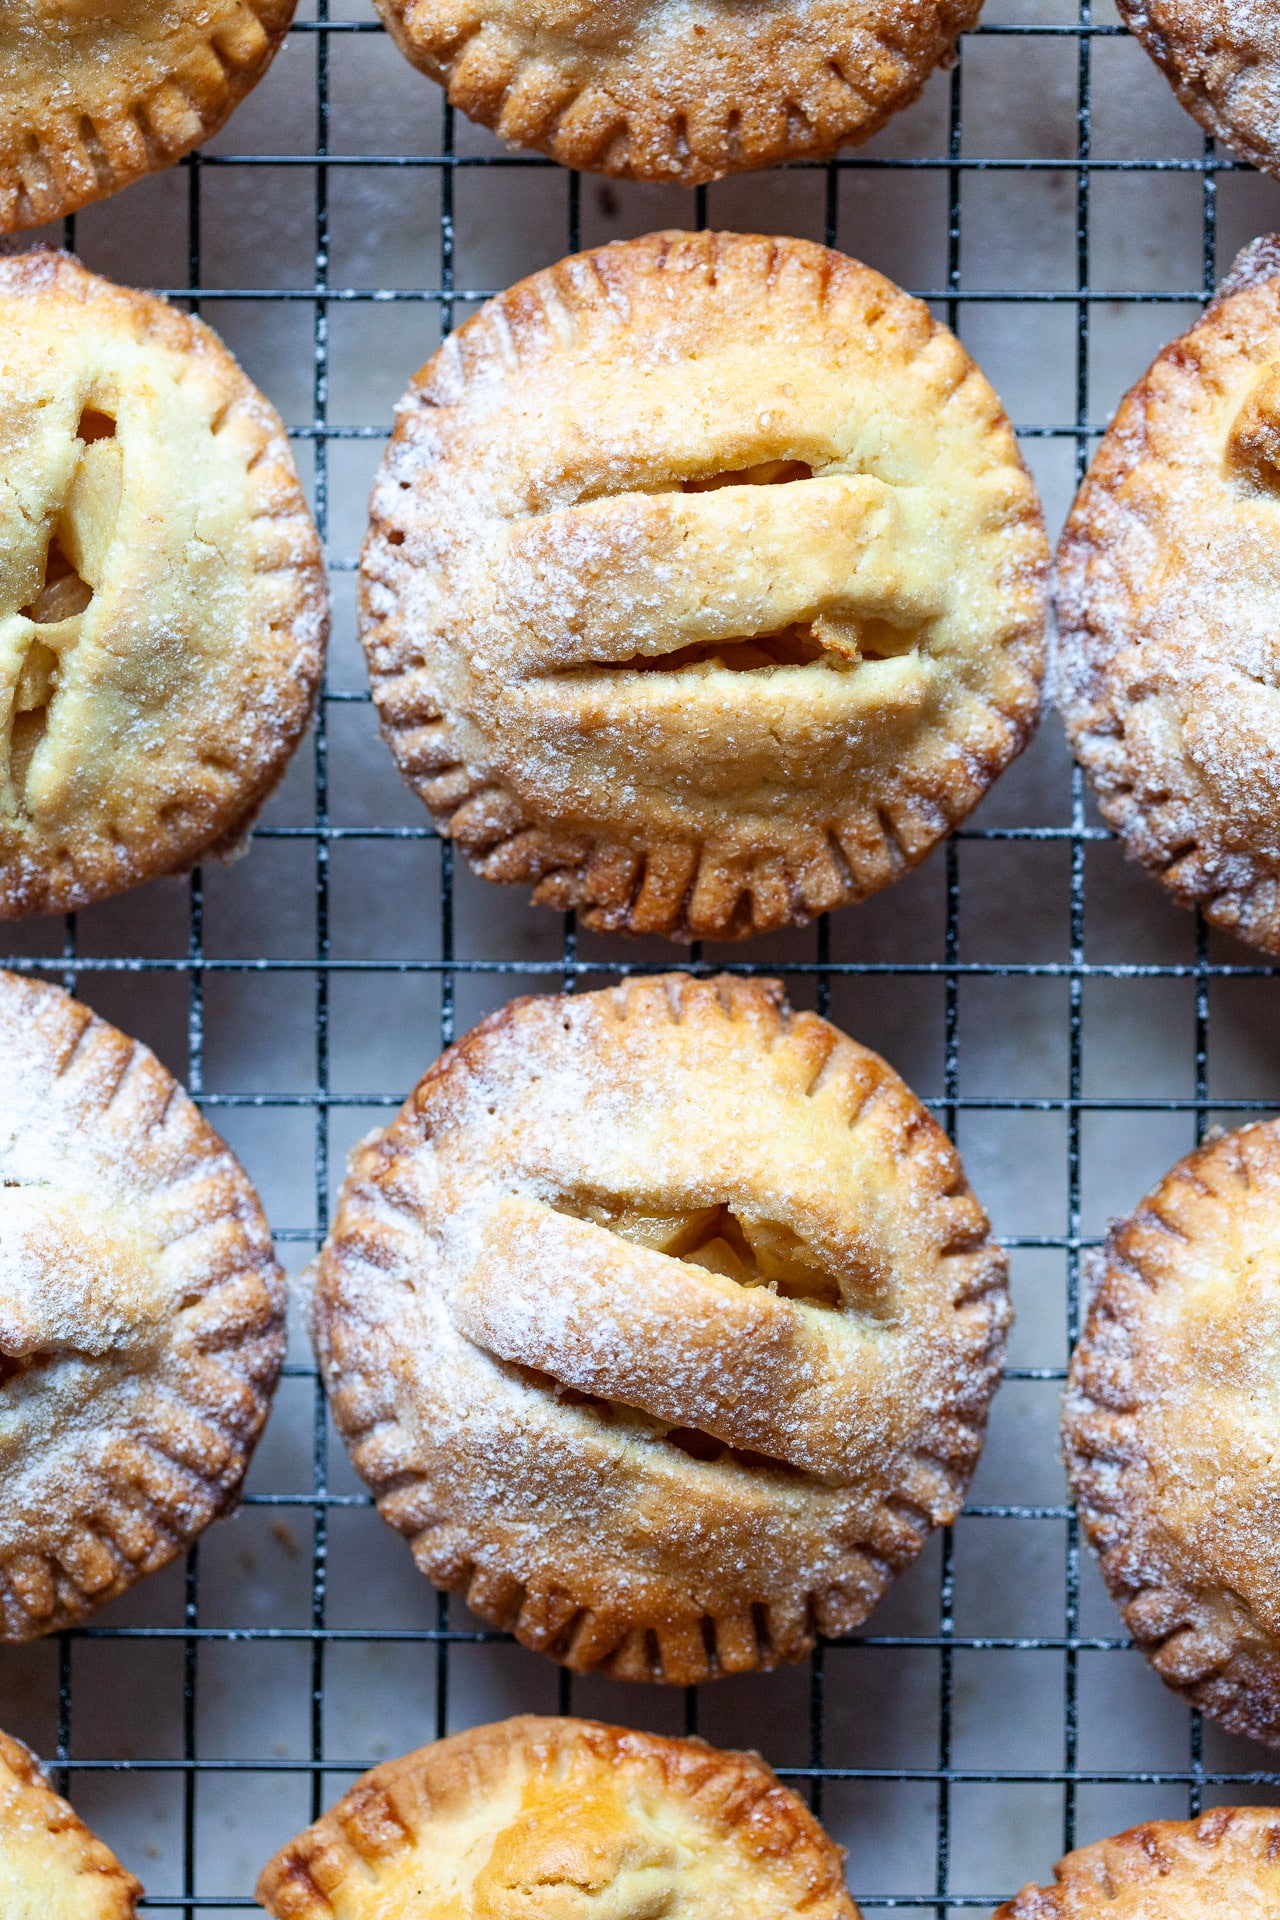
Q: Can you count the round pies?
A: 12